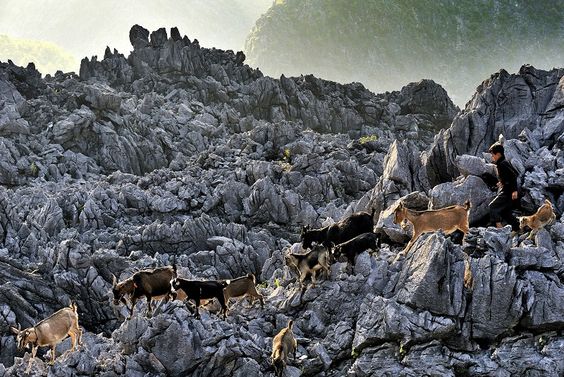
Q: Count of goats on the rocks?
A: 10